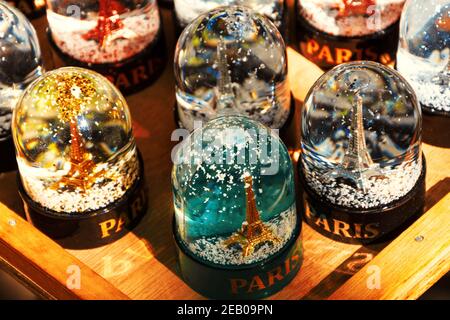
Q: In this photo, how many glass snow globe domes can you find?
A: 9